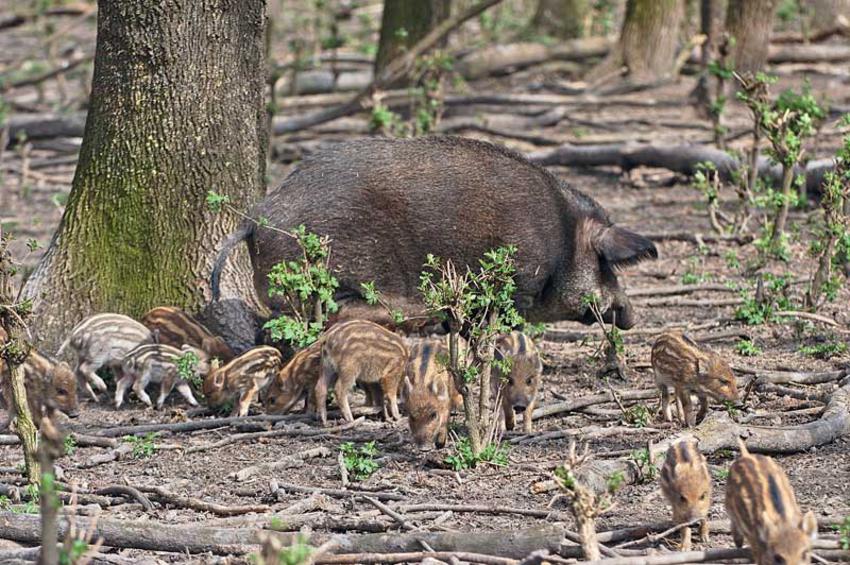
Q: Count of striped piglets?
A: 12